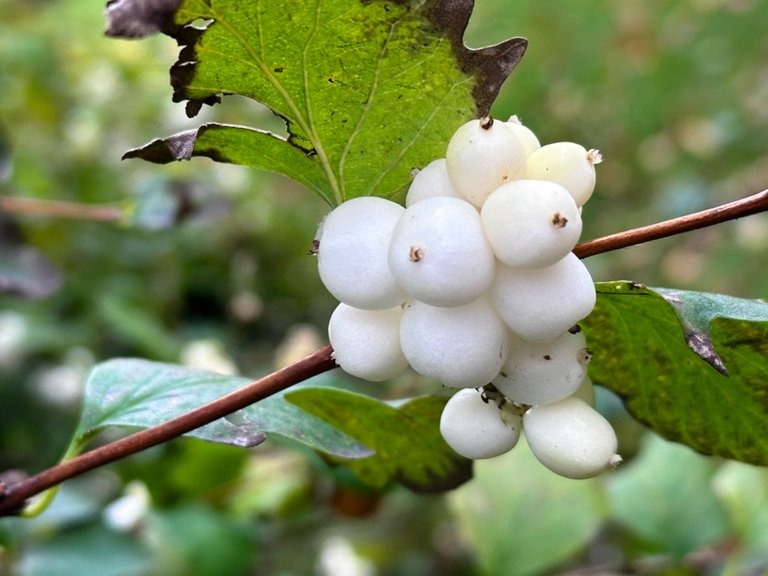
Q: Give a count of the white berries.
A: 14